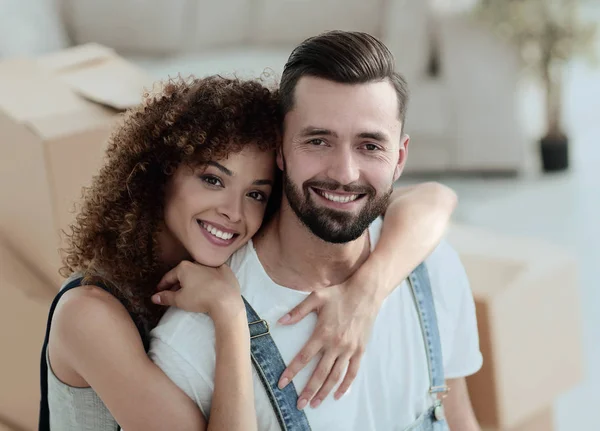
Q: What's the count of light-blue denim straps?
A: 2